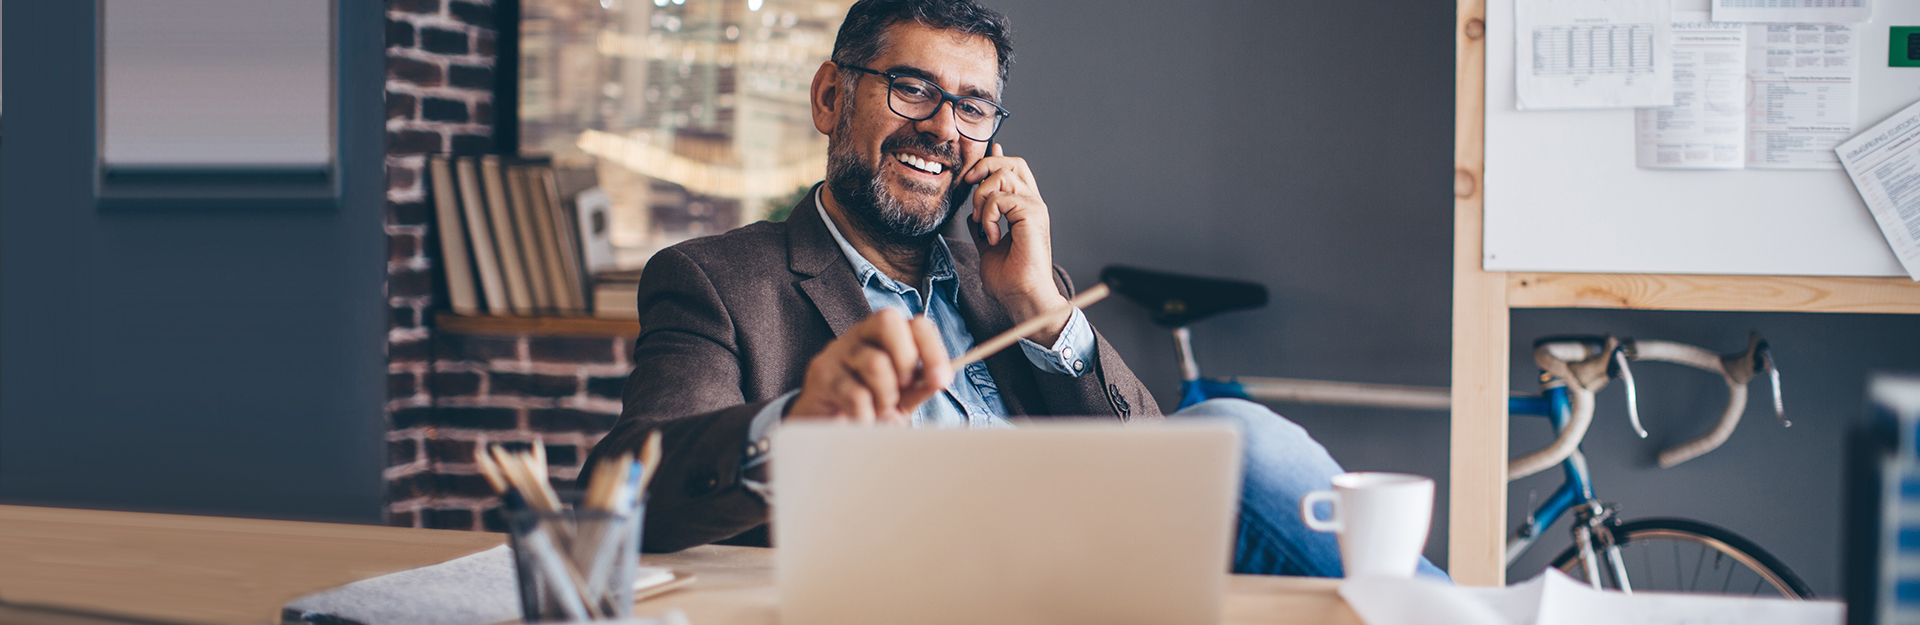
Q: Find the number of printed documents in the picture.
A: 5